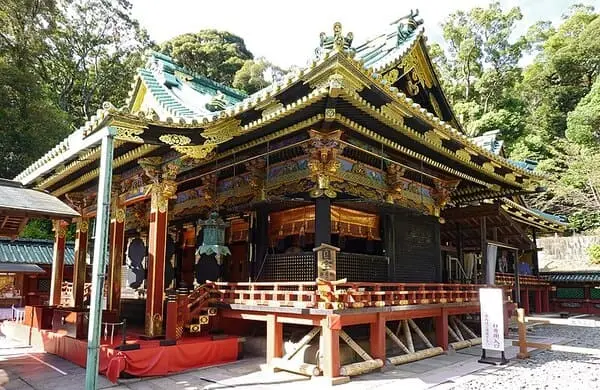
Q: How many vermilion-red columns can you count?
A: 4